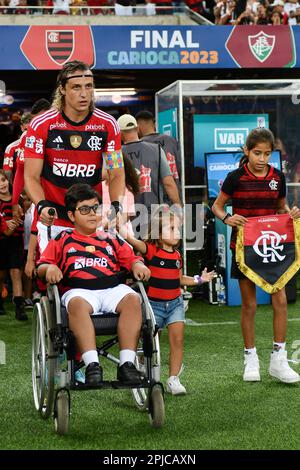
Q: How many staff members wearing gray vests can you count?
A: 2